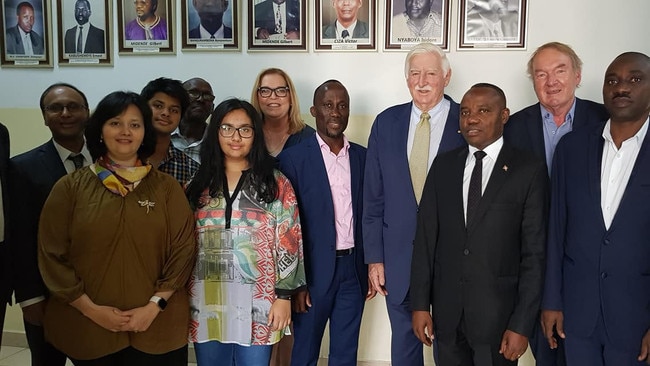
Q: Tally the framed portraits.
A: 8